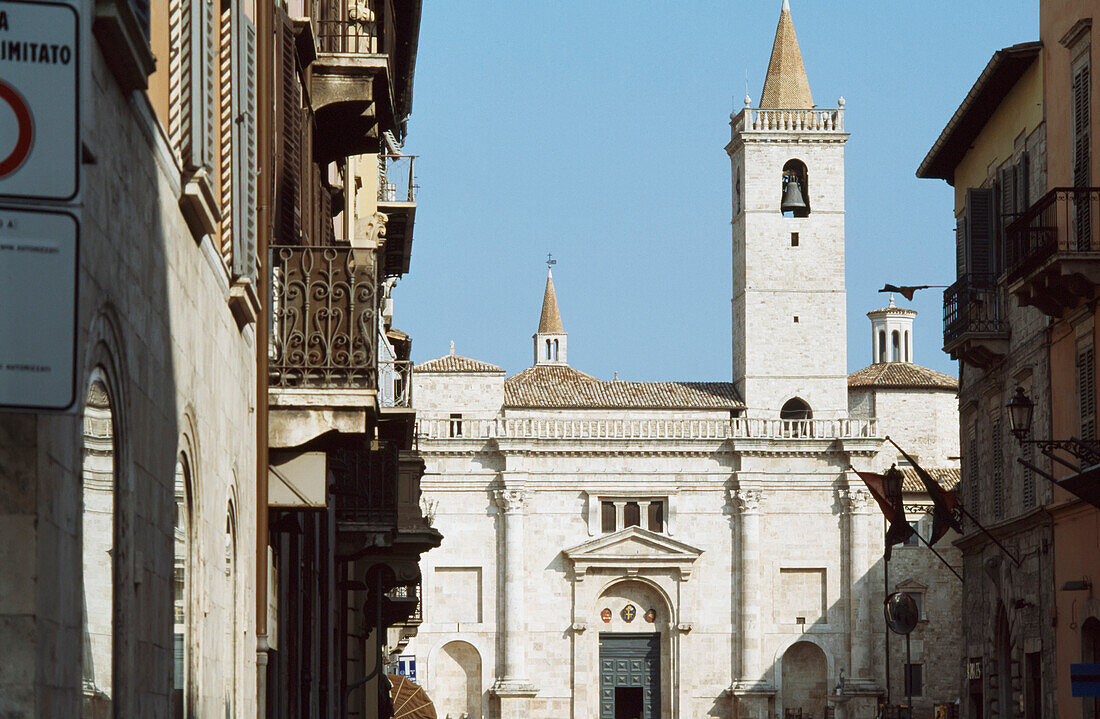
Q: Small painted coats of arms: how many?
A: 3